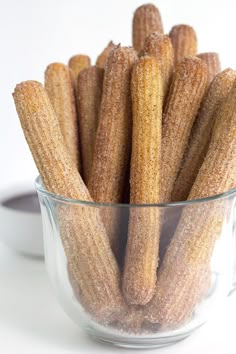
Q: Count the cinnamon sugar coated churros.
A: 14